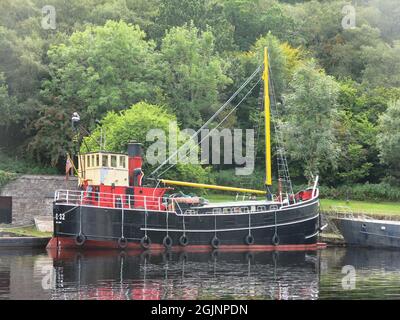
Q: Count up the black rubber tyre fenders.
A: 8